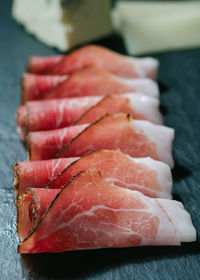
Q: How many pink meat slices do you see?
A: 6